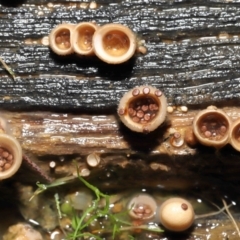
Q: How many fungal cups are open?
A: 8